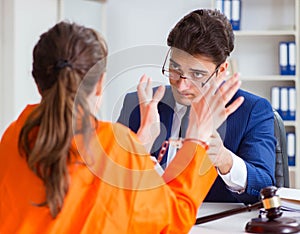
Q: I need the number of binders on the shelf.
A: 9